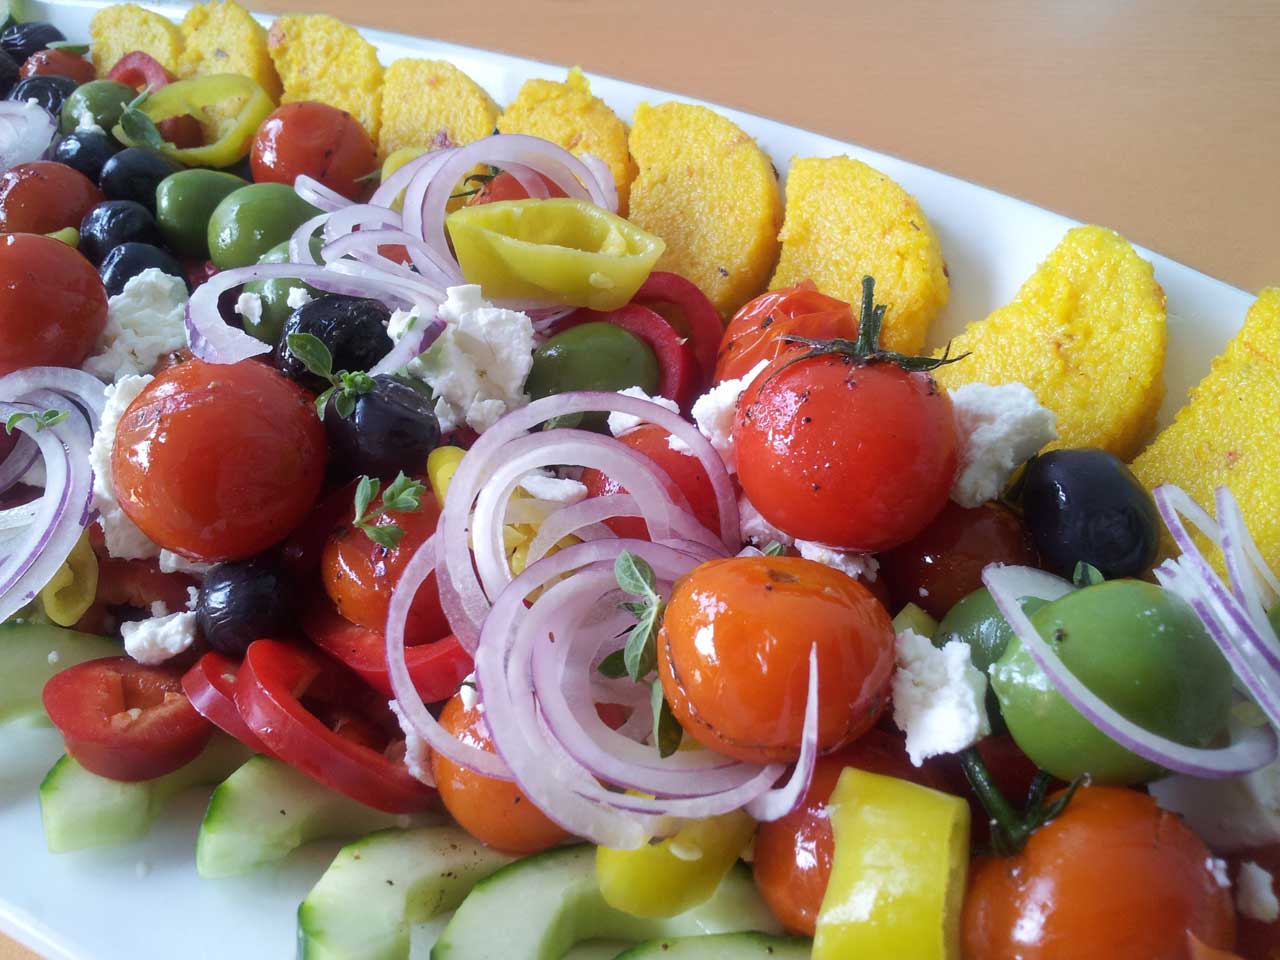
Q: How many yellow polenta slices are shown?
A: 9